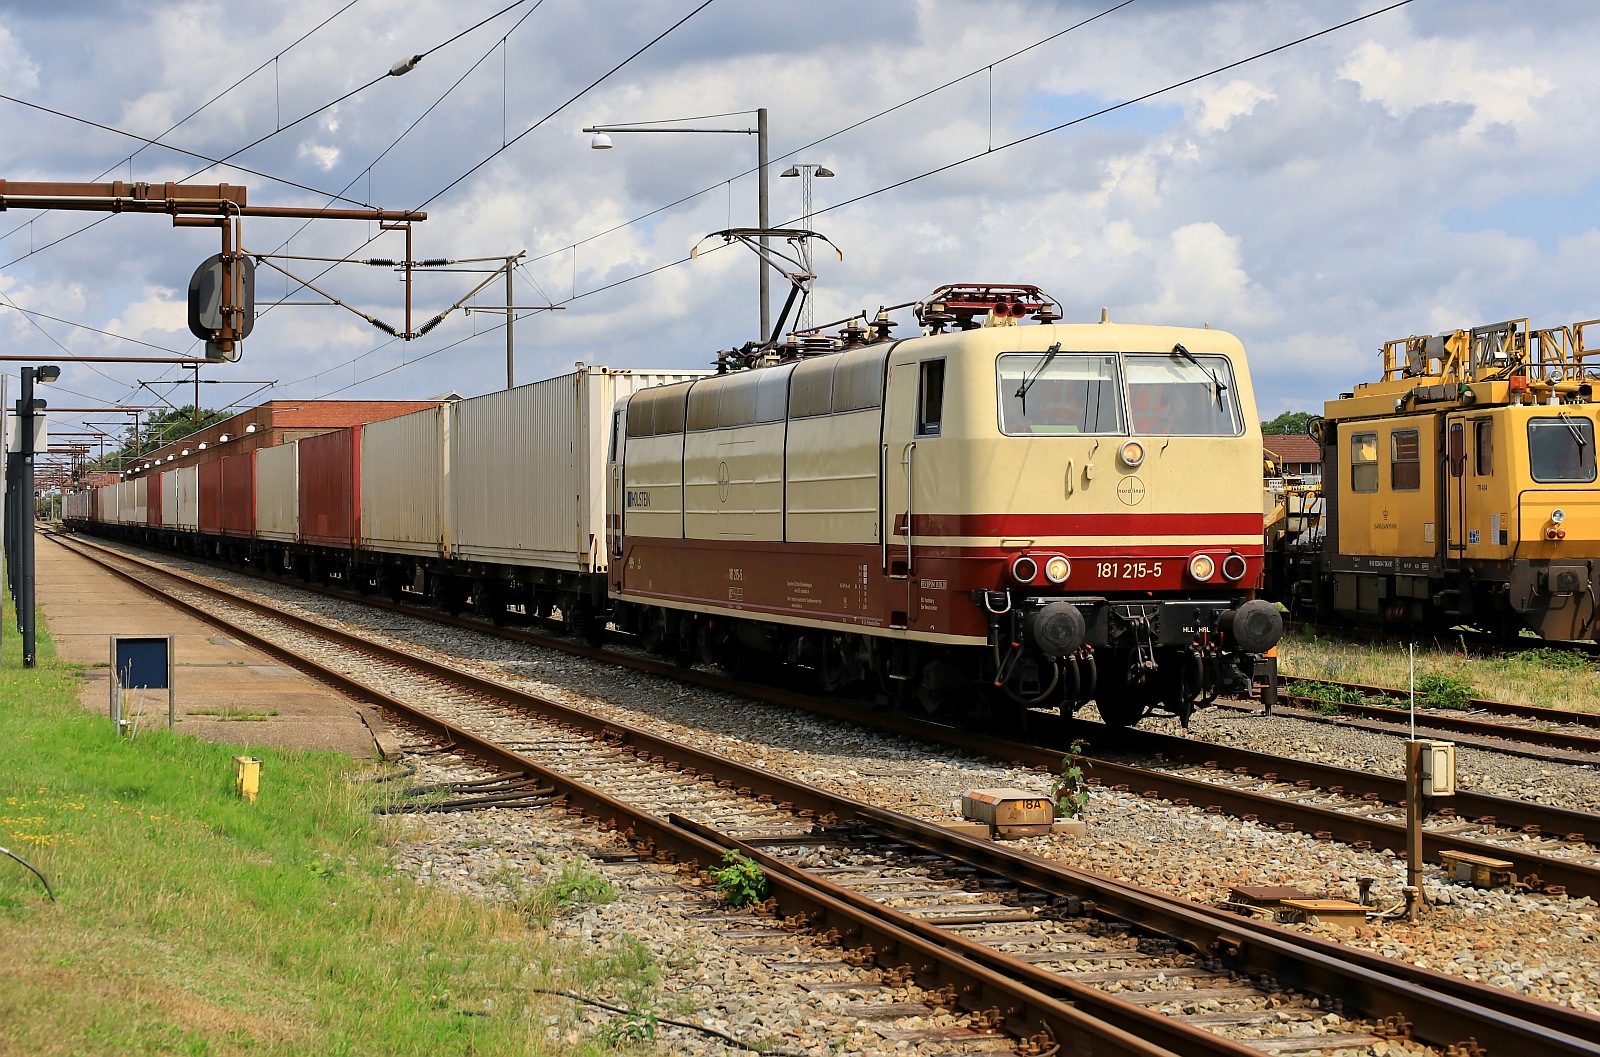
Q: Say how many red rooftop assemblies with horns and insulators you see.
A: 1